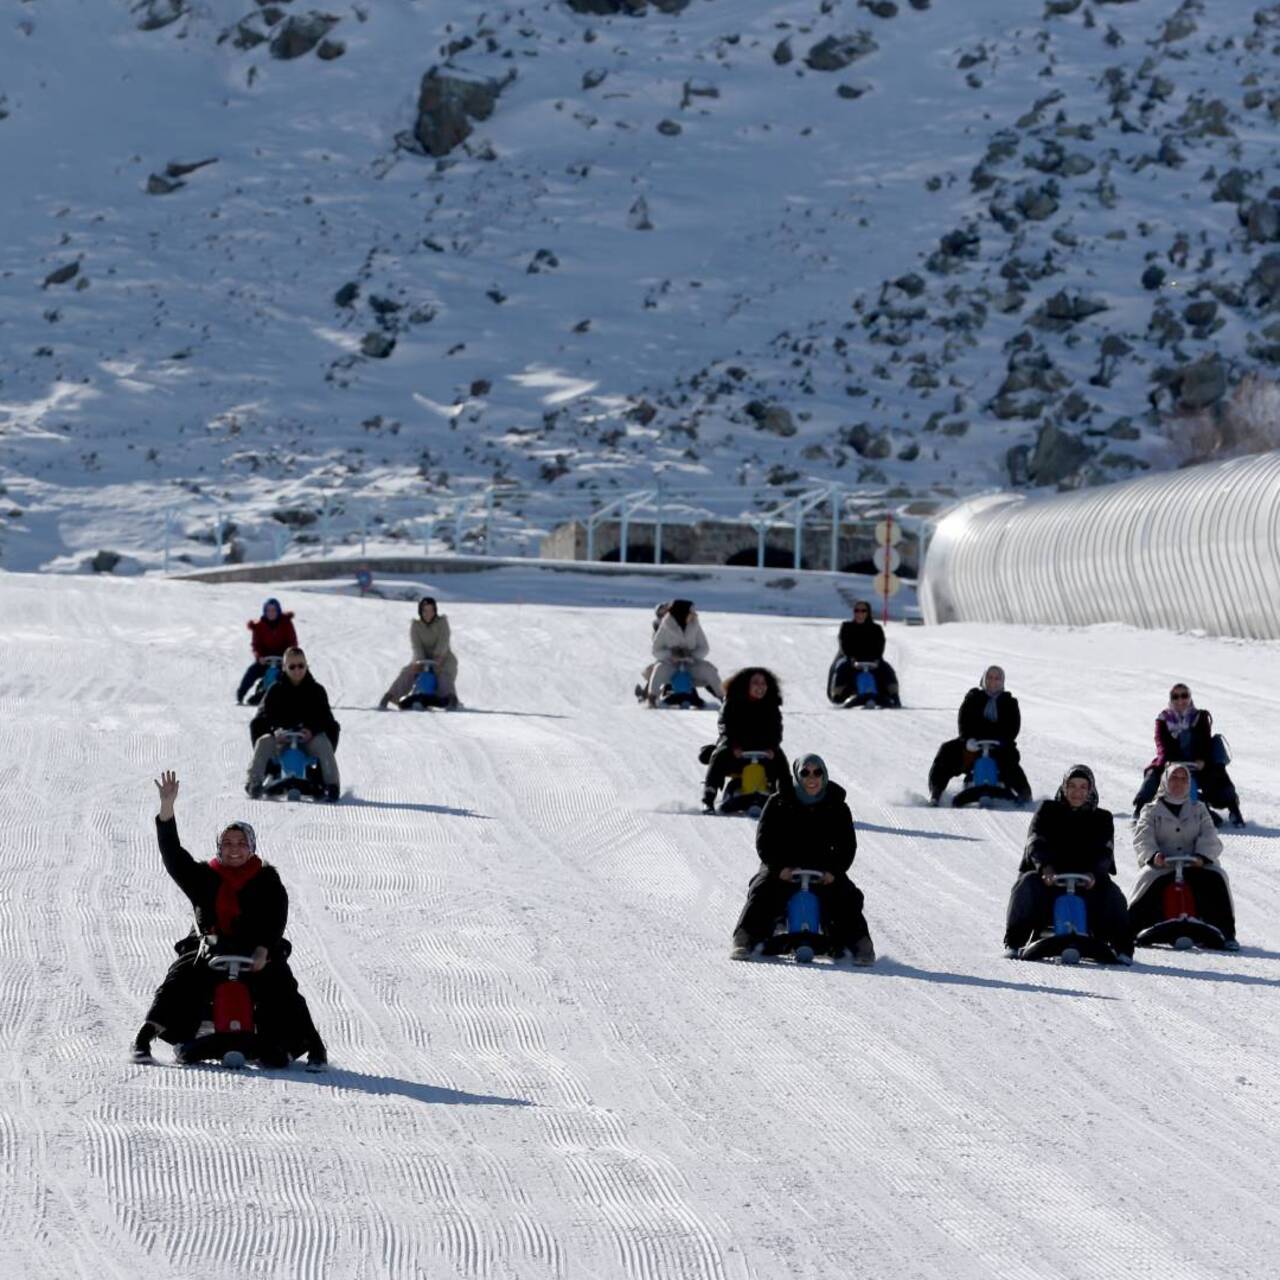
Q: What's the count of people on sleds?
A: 13